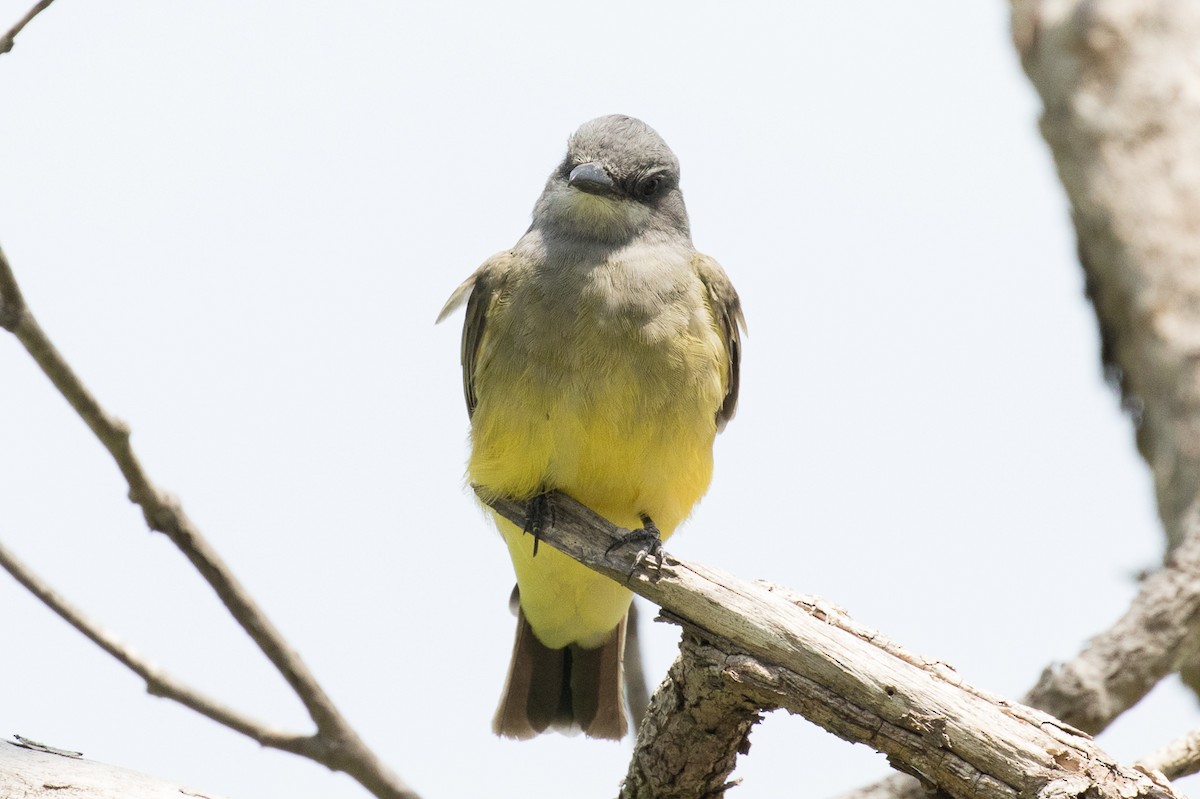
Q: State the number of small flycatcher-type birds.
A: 1